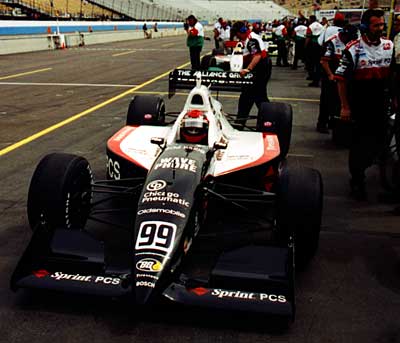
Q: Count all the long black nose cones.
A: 1